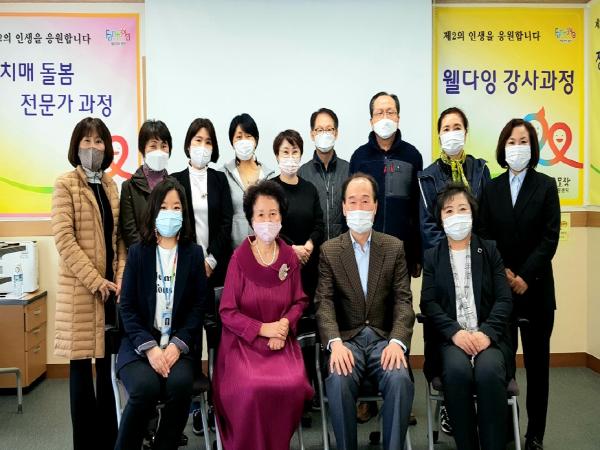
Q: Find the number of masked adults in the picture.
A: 13